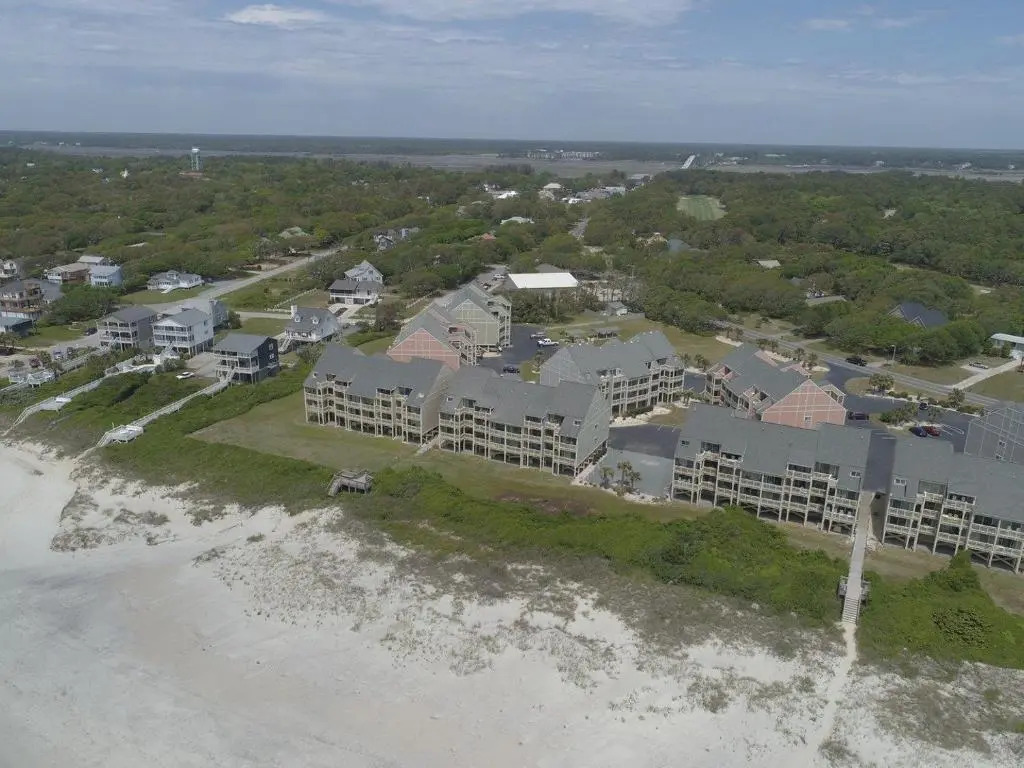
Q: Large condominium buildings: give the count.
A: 9